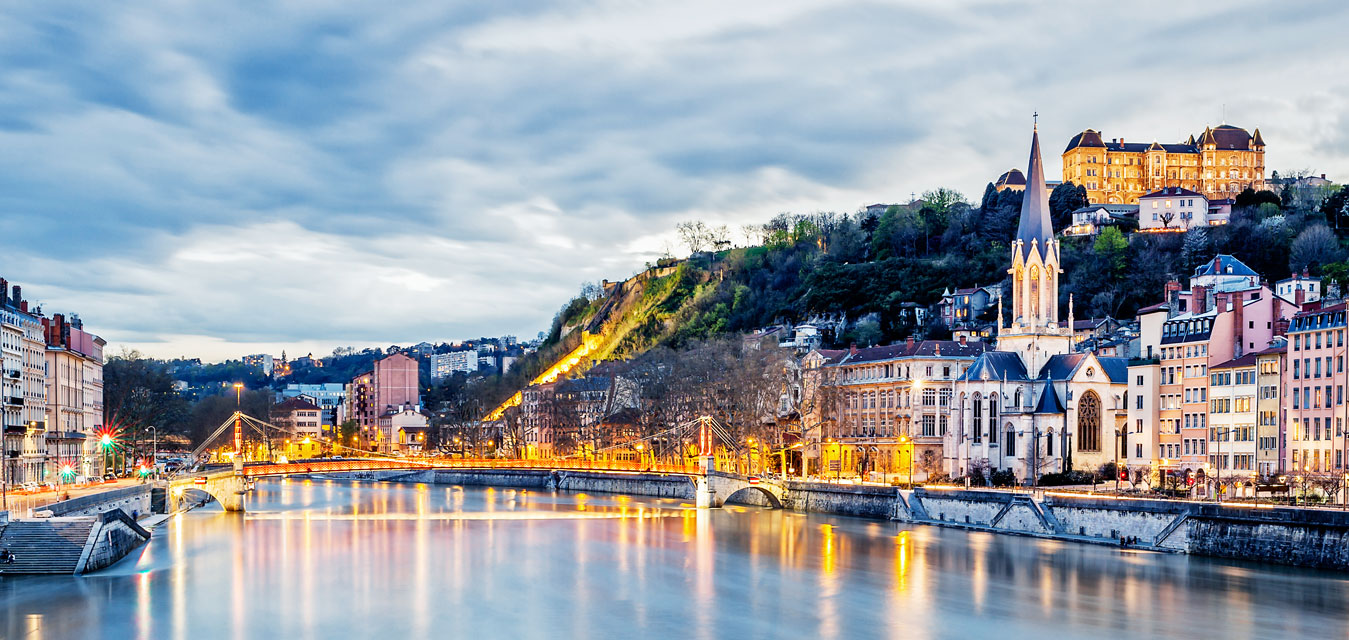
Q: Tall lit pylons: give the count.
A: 2